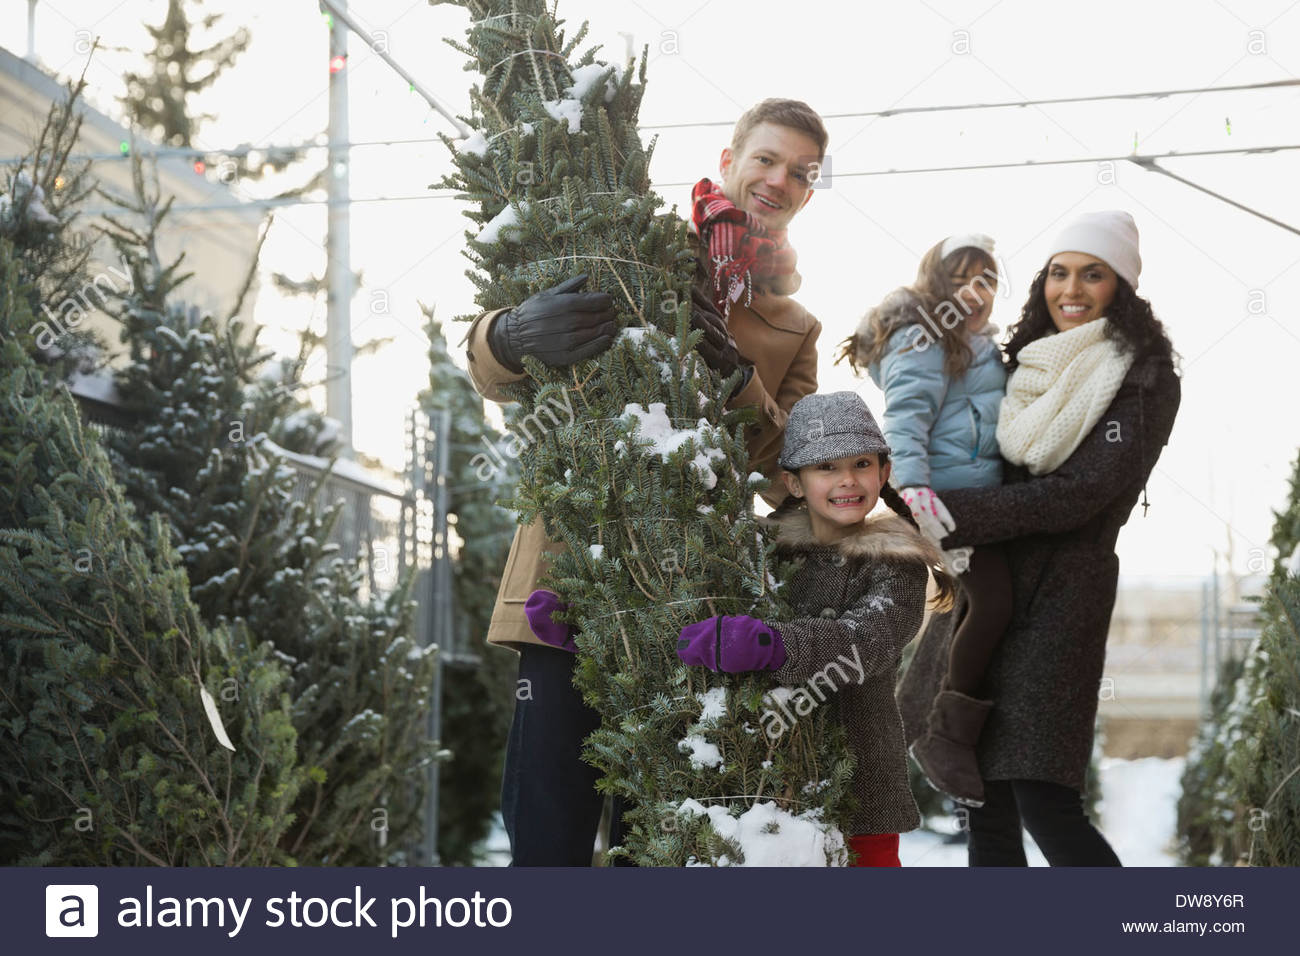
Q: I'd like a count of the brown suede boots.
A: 1